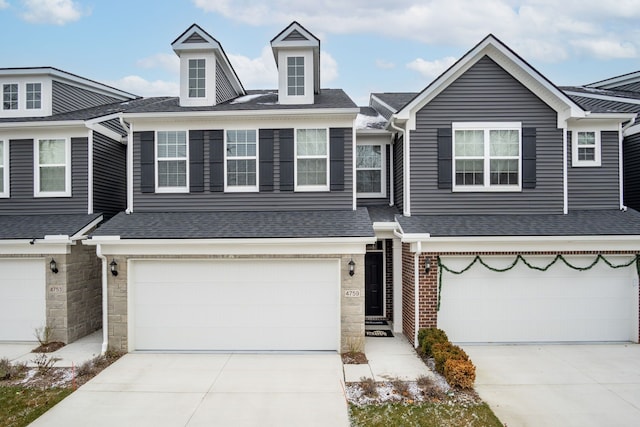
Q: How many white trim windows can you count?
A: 12